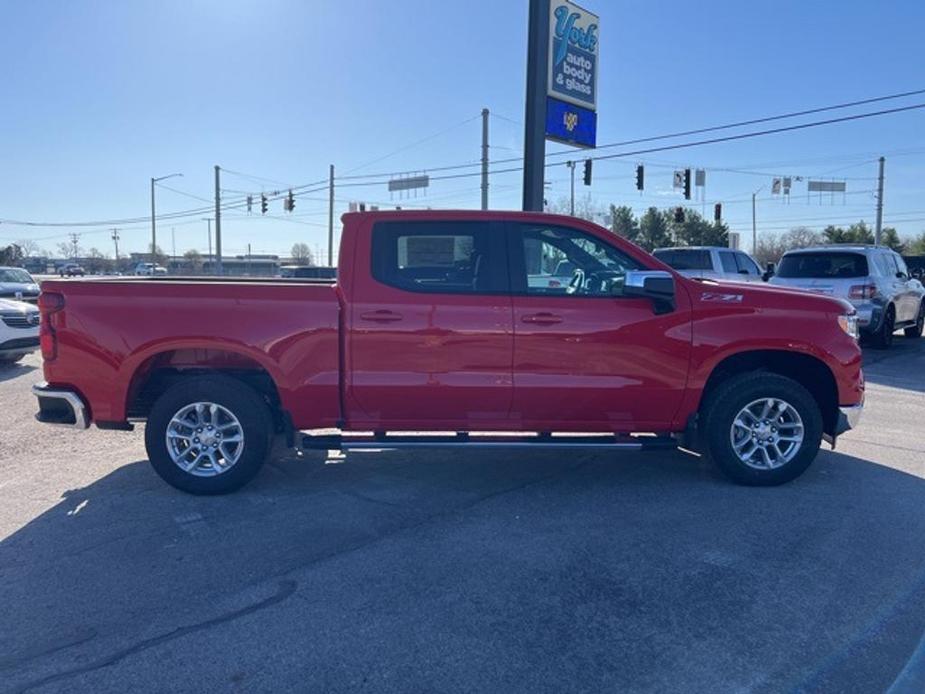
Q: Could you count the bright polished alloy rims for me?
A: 2